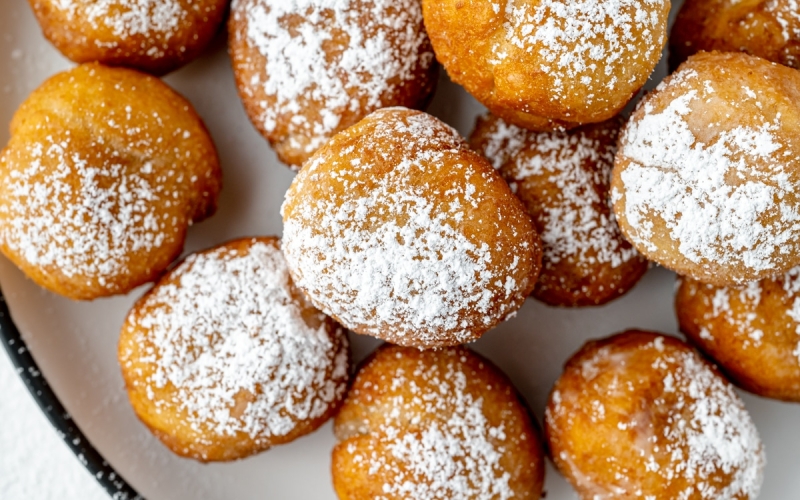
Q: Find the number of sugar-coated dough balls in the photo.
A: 12